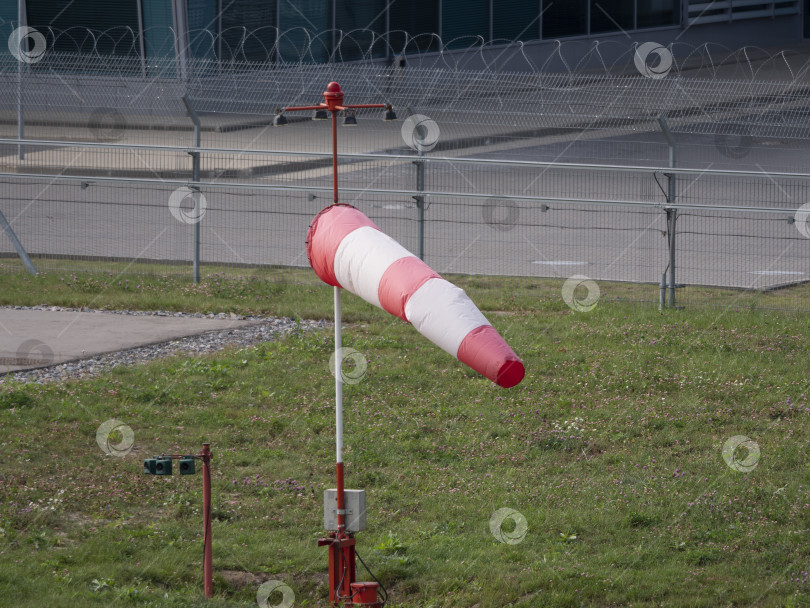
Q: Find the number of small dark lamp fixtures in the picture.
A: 4